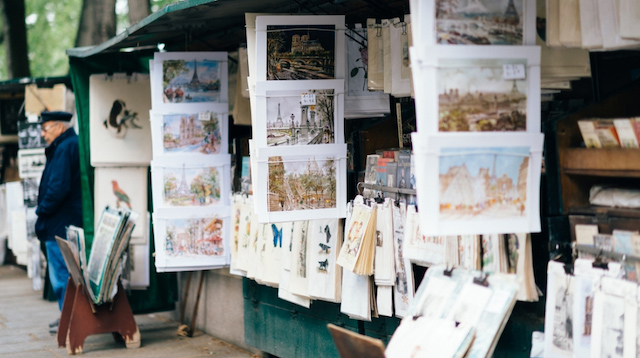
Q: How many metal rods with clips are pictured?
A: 2